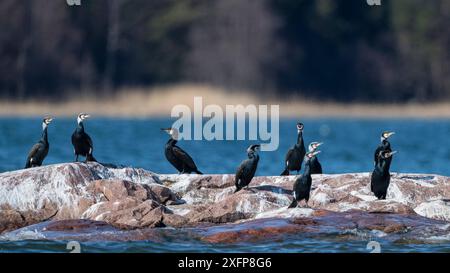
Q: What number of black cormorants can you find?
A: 9